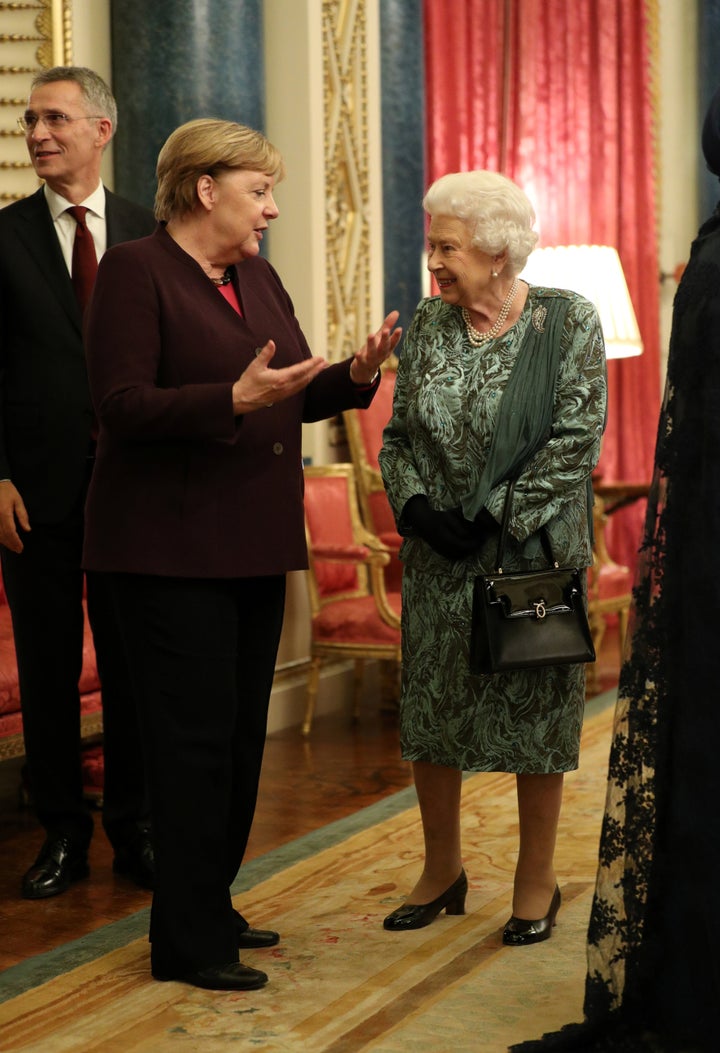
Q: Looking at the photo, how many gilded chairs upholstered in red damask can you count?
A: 3